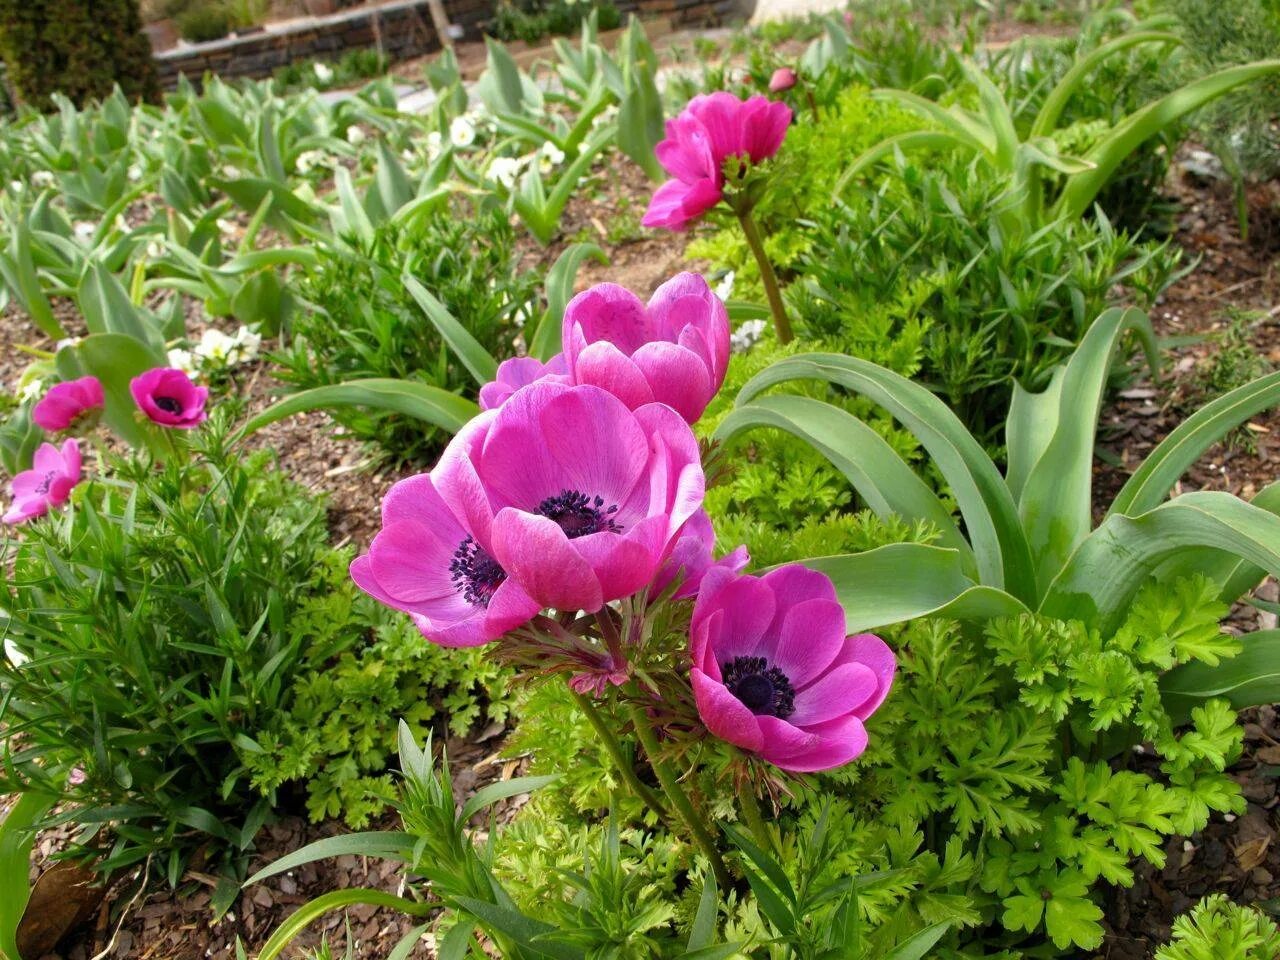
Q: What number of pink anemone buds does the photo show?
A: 1